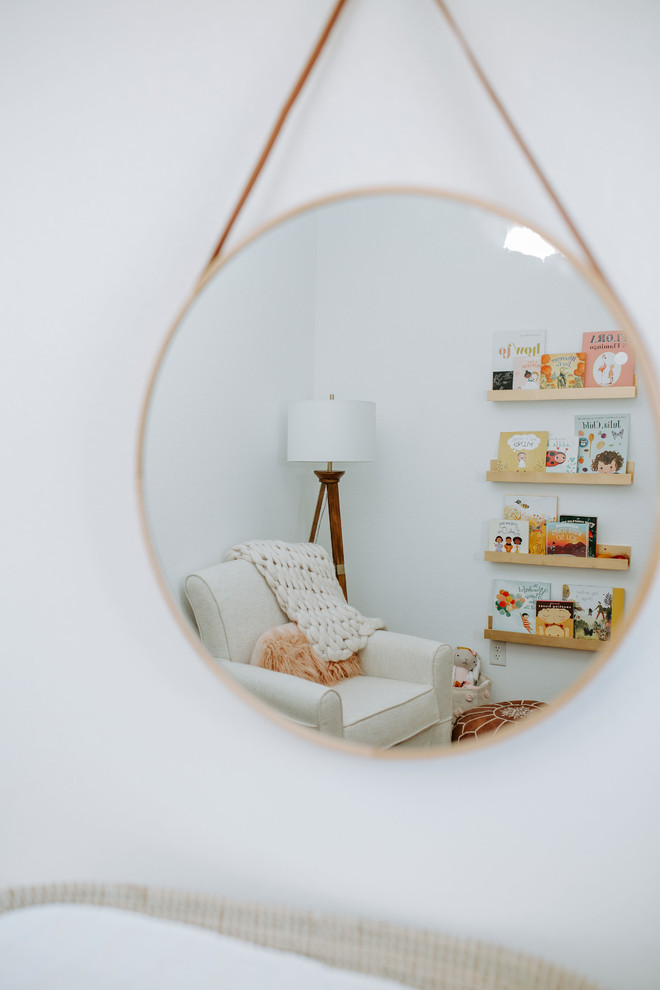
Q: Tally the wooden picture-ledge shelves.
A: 4